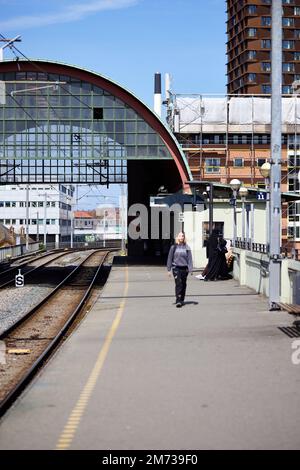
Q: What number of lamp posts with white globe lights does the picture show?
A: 3